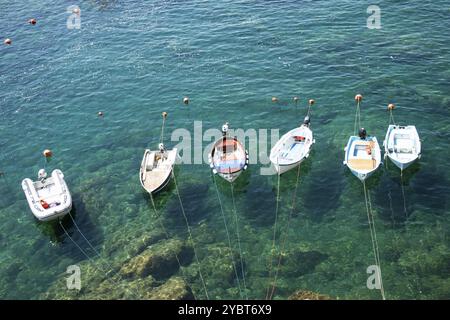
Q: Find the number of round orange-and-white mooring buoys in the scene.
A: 12